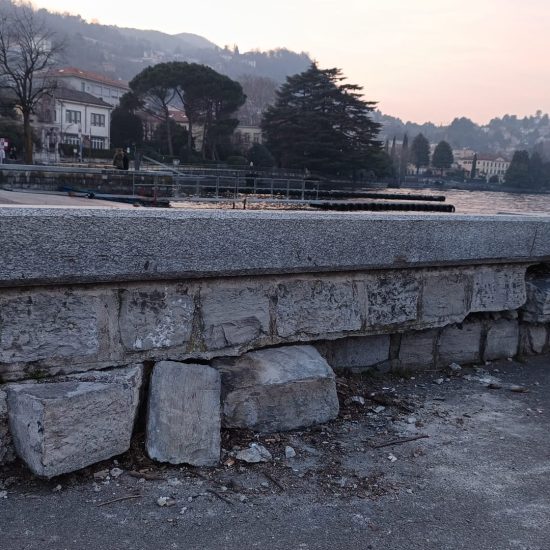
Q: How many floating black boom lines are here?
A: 2